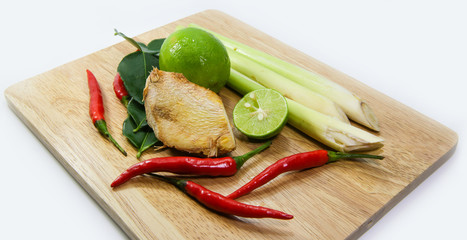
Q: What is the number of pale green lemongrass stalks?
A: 3